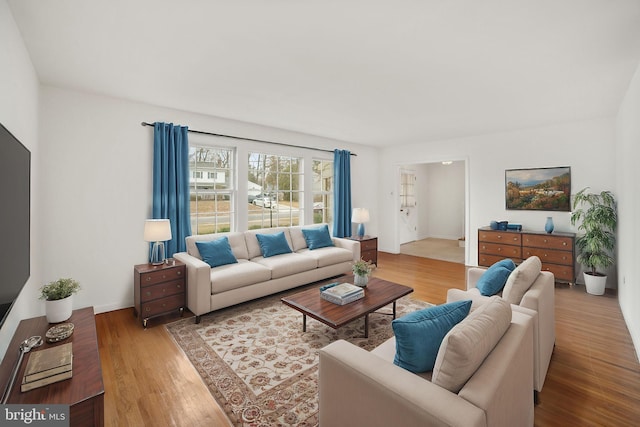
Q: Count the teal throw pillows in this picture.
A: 5